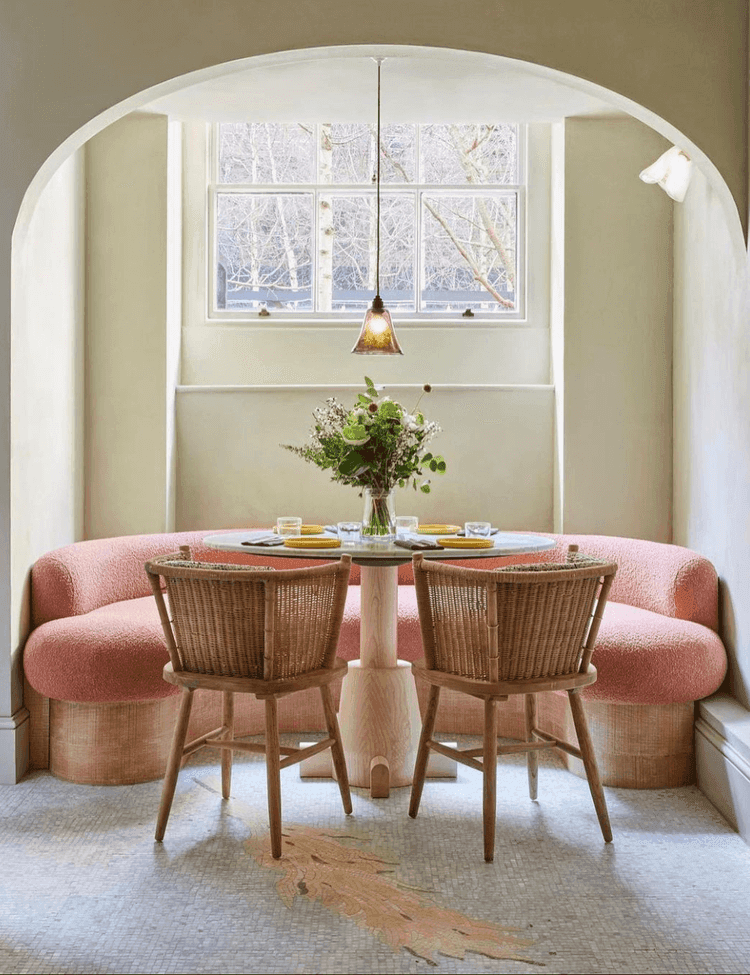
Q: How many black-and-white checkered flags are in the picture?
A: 0